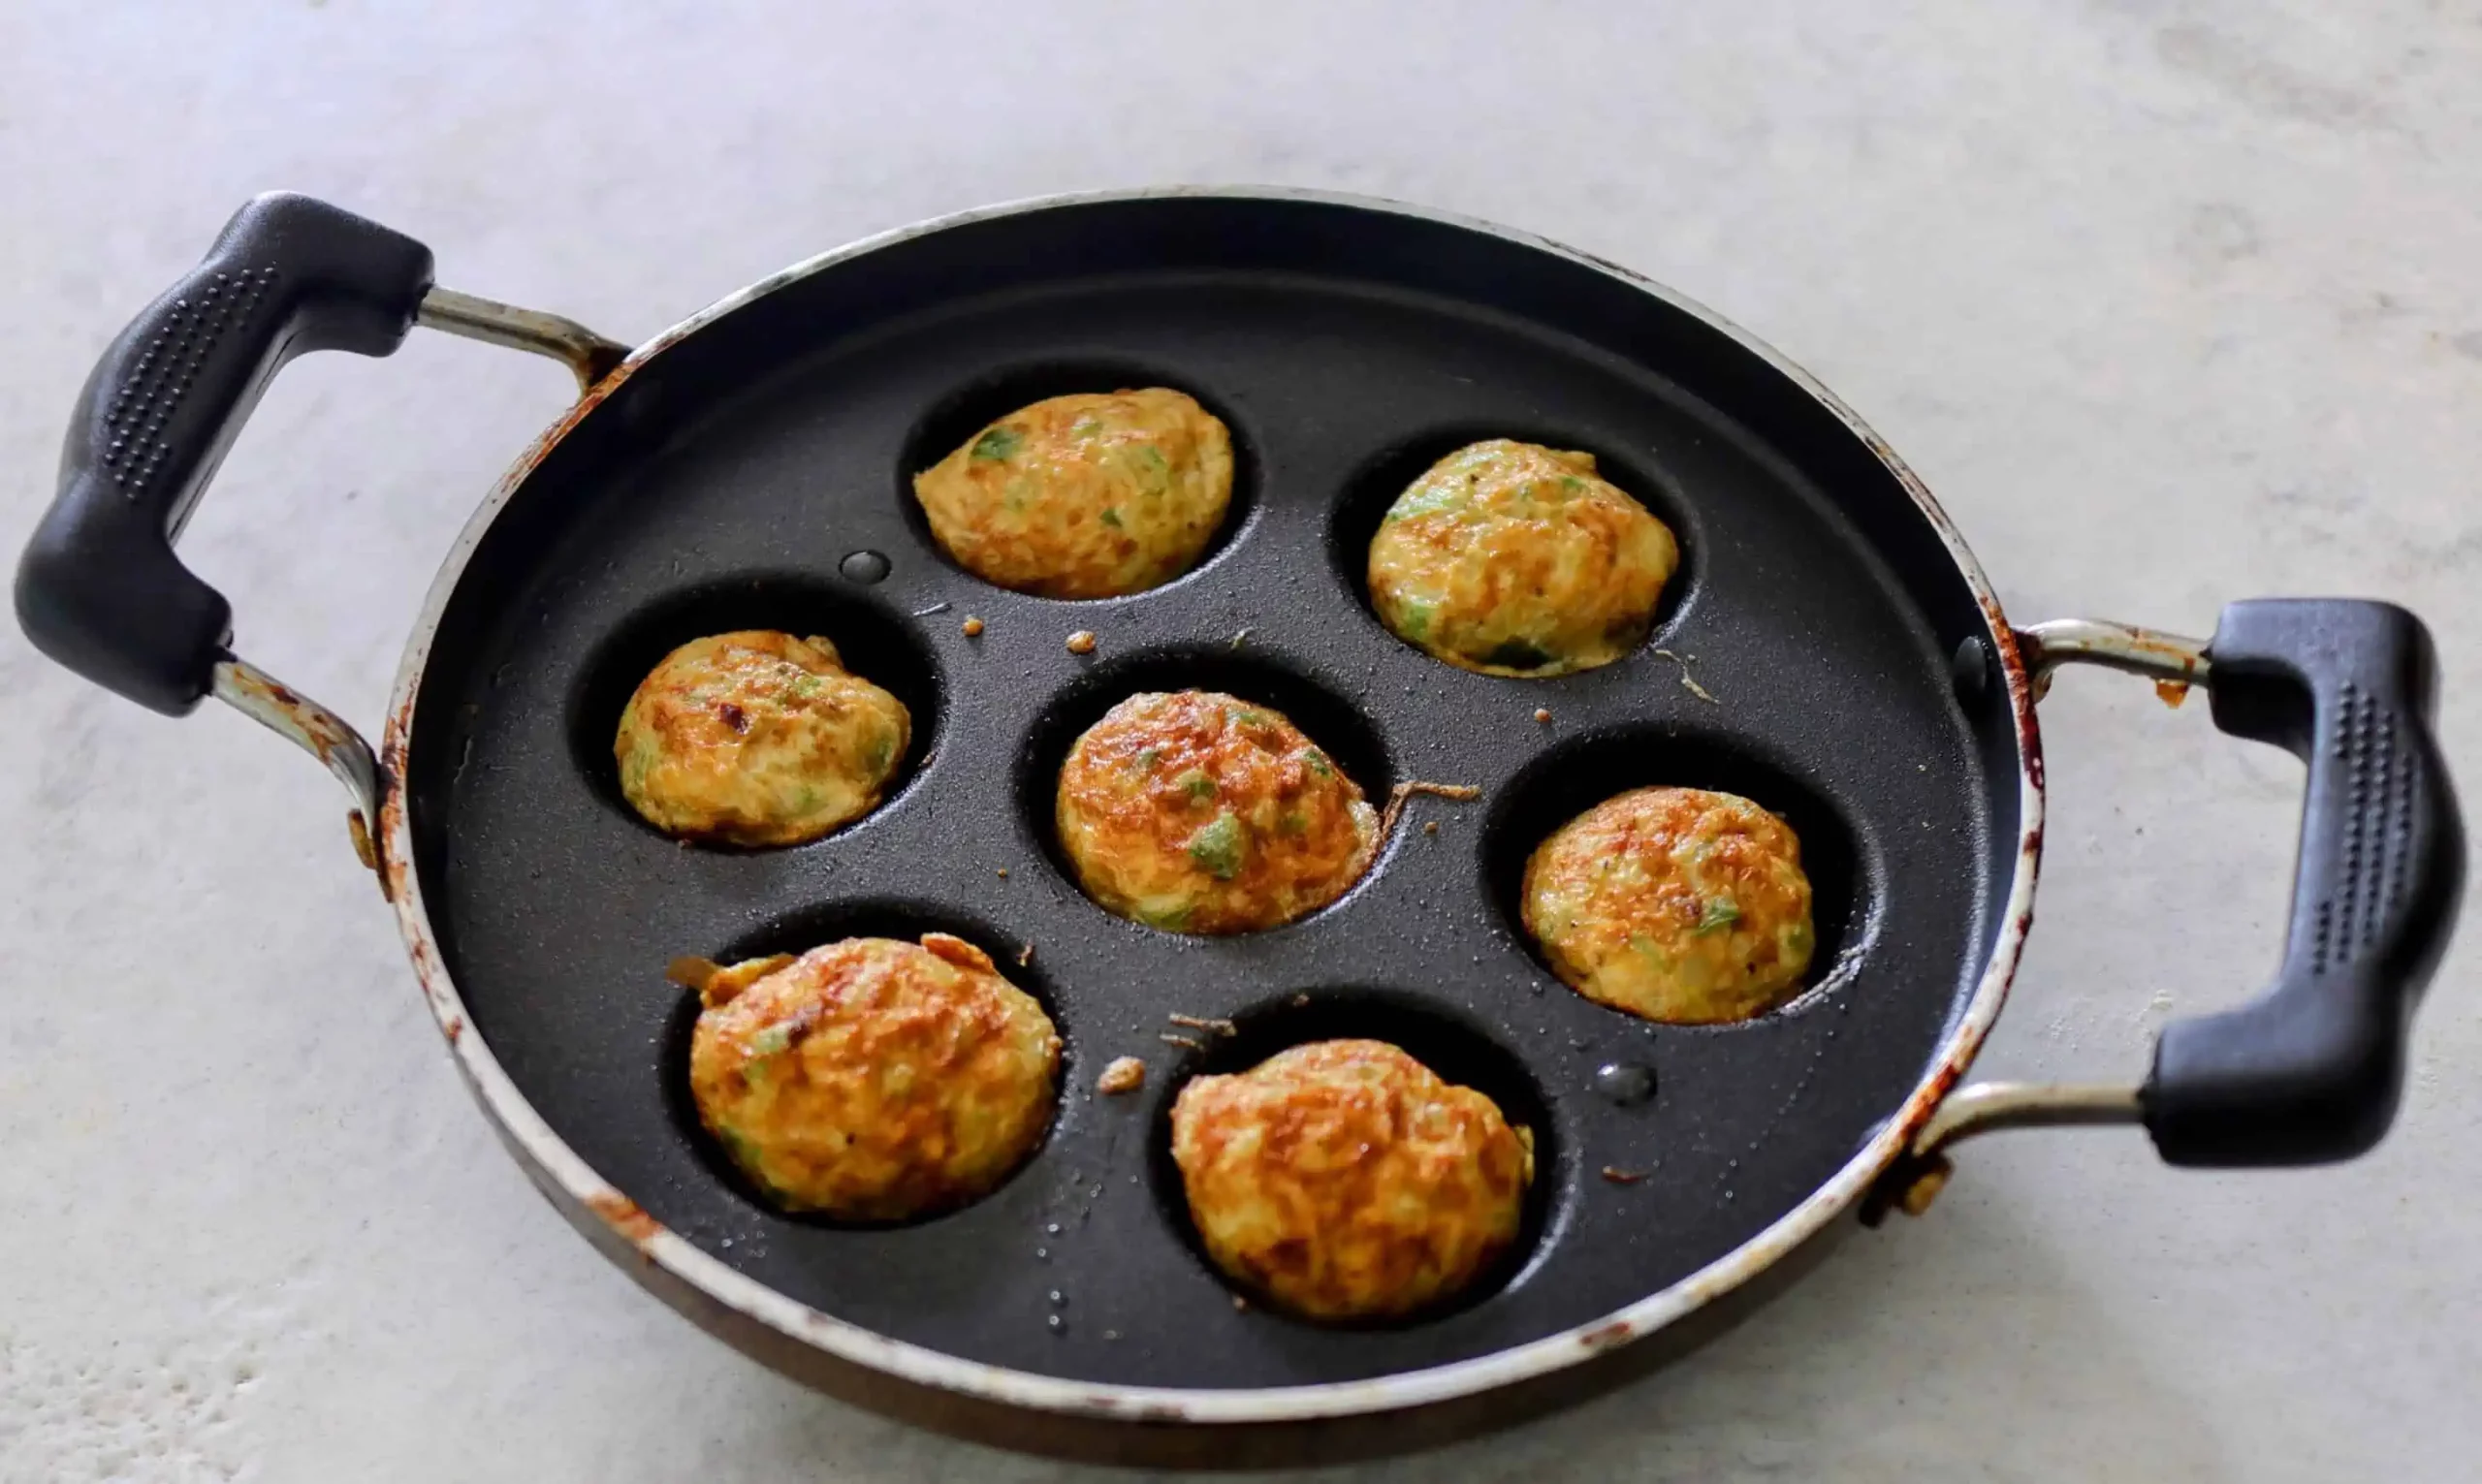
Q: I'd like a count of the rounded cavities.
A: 7